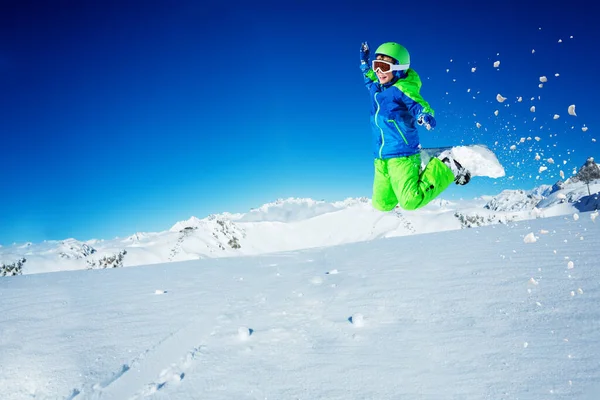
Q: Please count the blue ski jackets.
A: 1